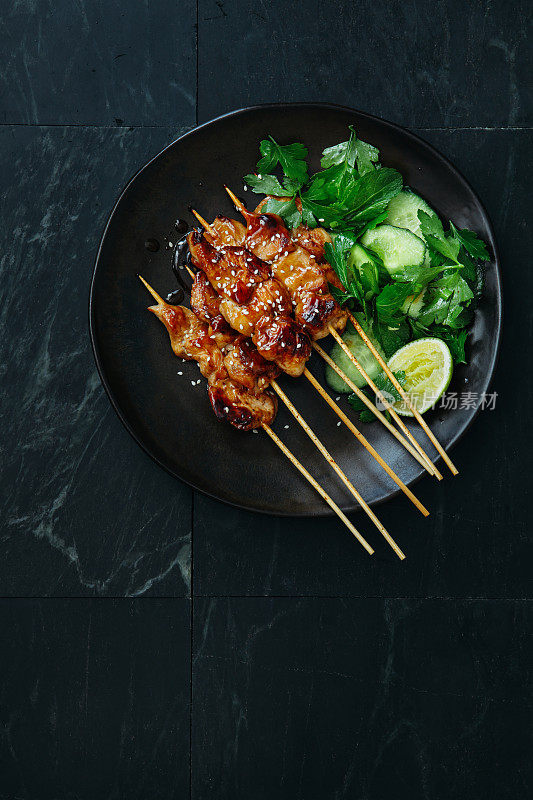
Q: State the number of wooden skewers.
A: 6